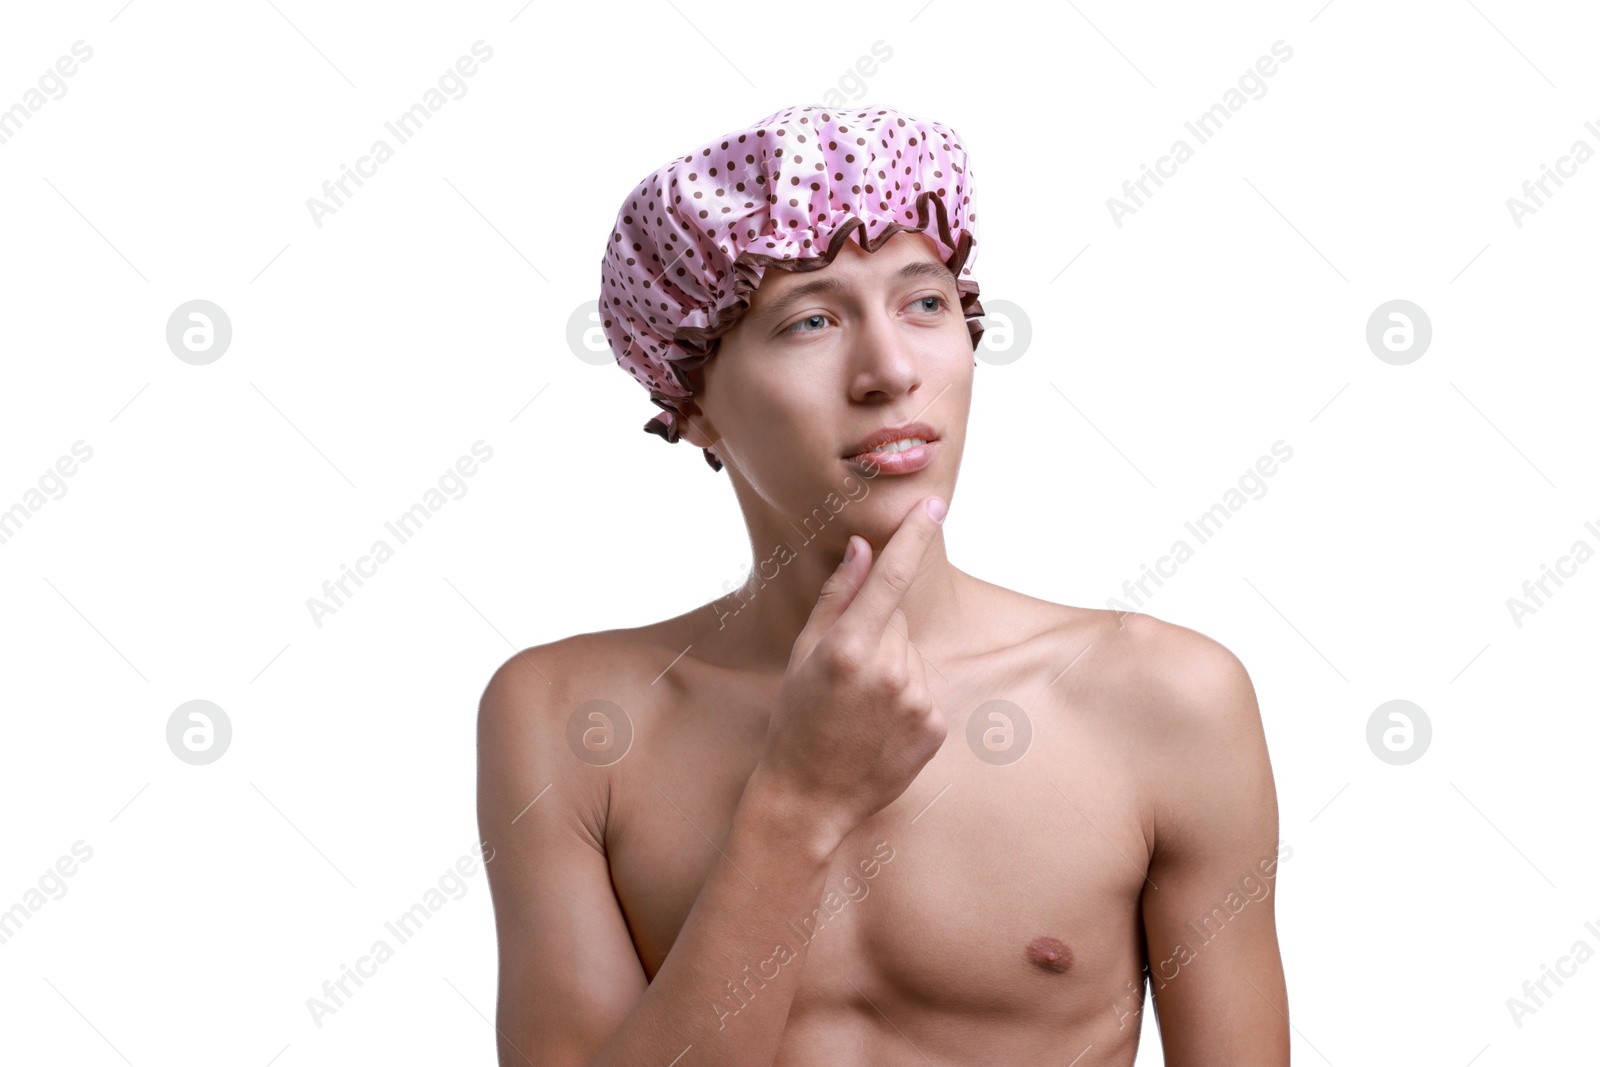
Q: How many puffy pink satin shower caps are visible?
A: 1